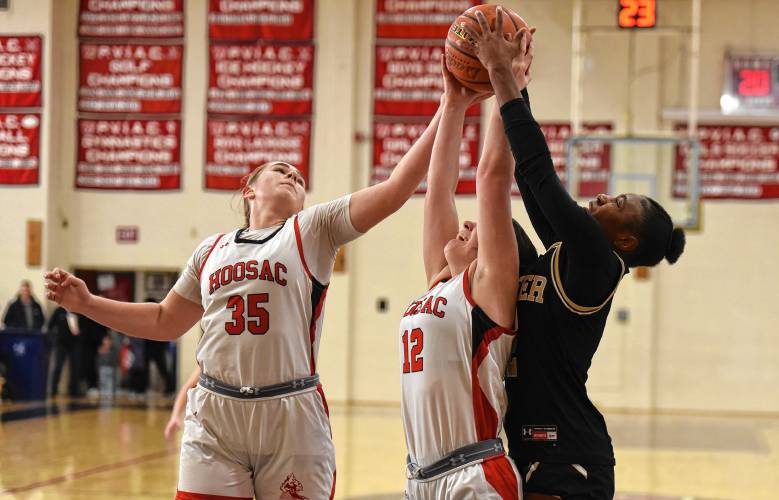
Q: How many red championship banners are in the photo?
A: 13